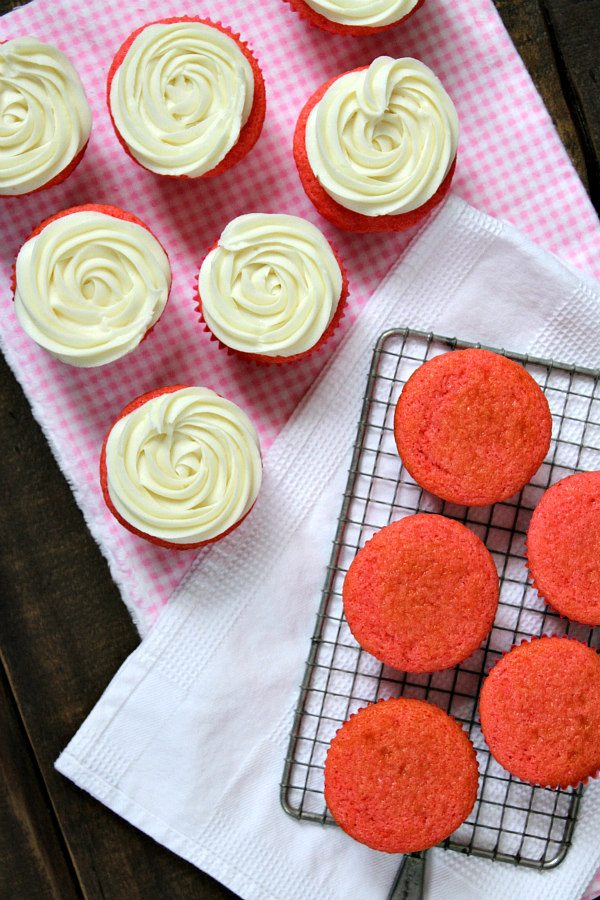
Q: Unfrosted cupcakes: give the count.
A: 5